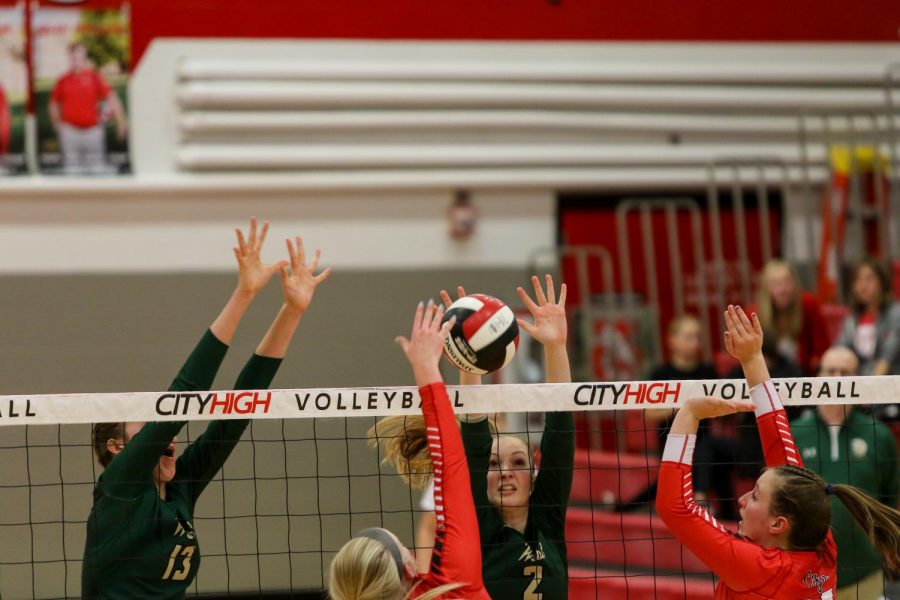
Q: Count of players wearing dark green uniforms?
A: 2